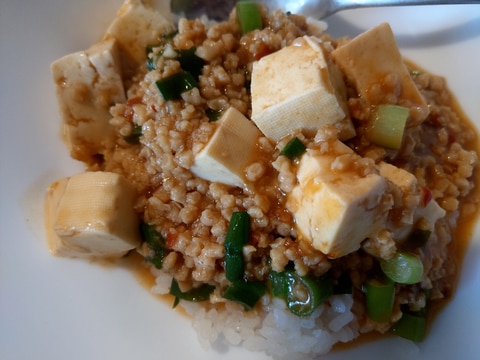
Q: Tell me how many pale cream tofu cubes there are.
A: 8